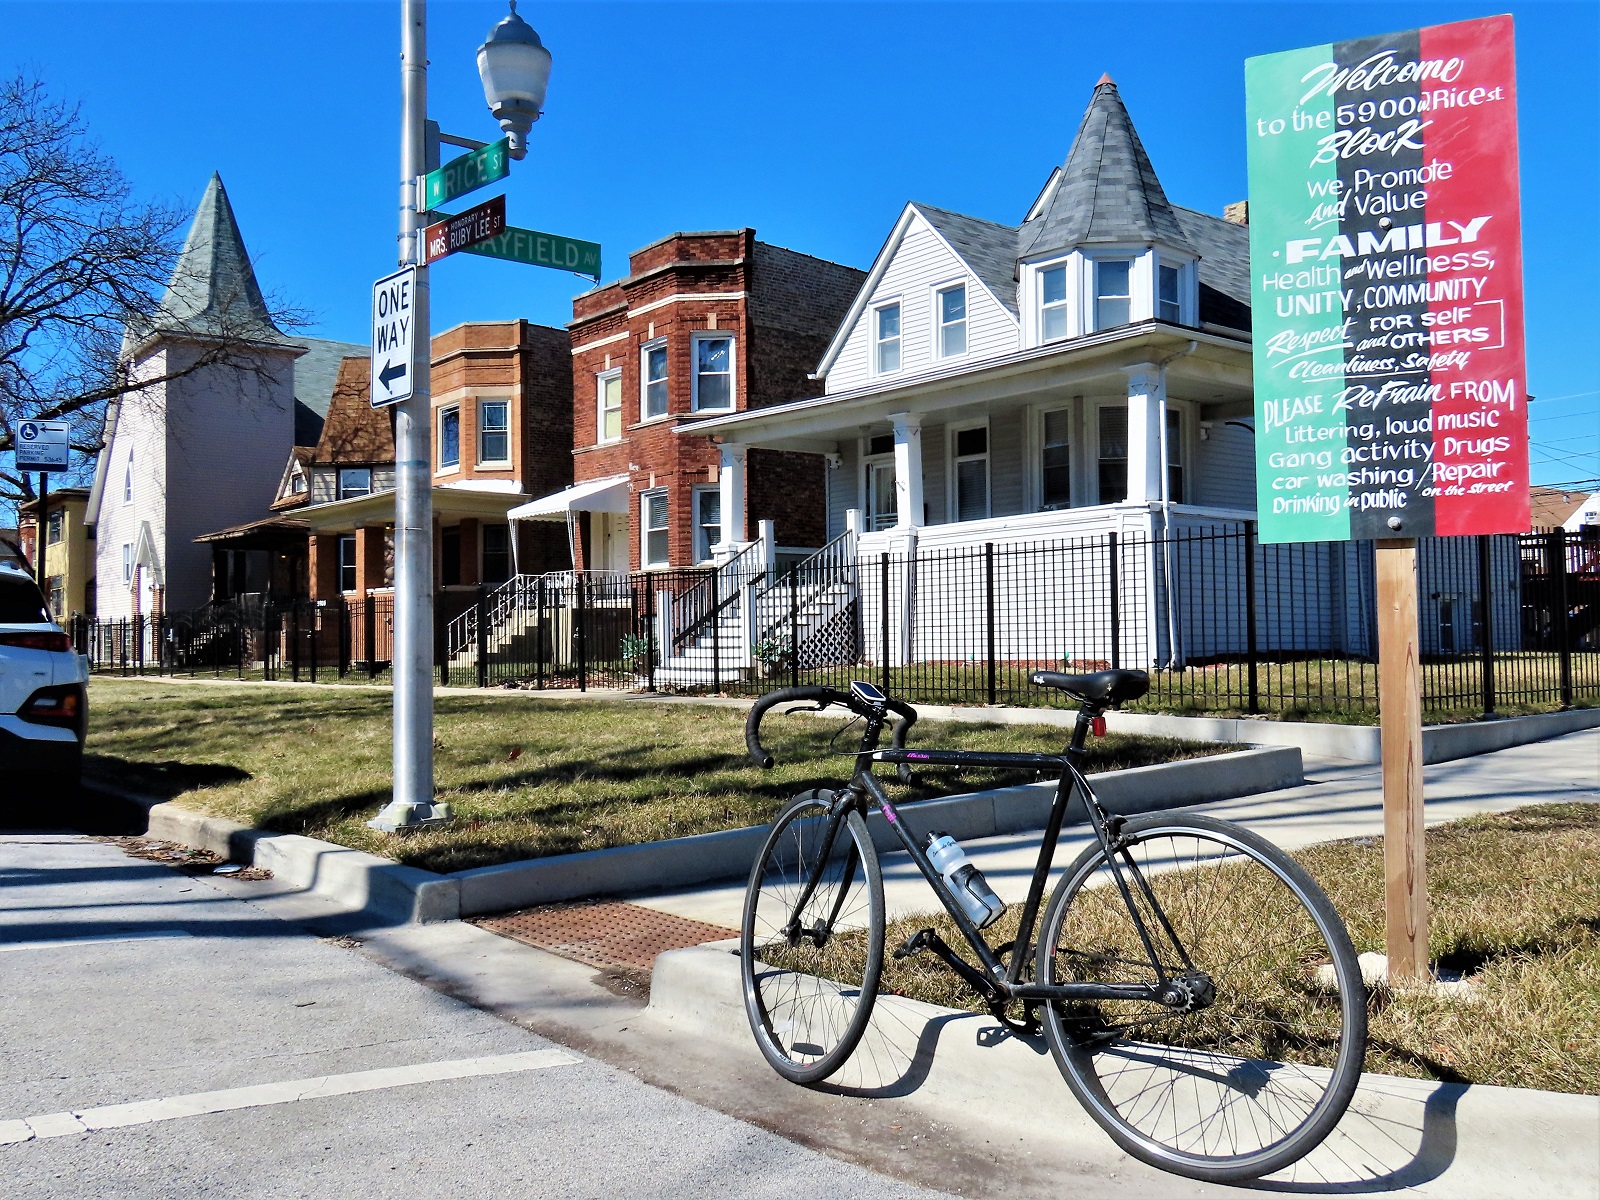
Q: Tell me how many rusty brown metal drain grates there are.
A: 1